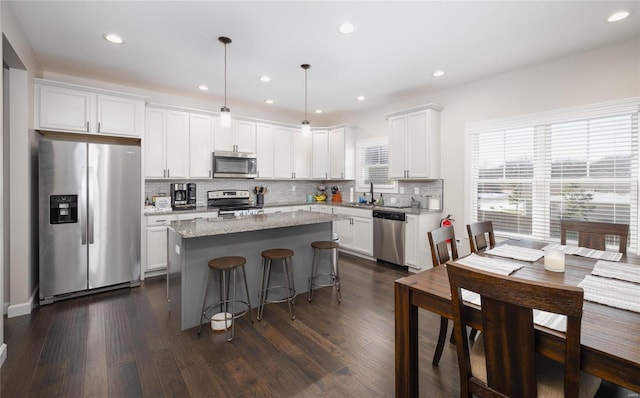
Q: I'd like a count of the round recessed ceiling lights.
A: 9